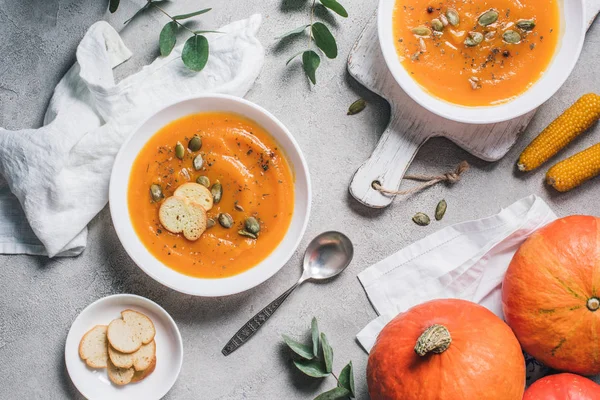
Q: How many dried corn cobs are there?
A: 2